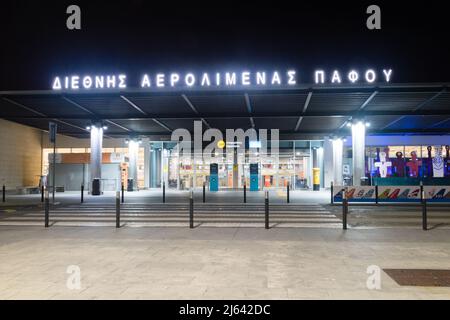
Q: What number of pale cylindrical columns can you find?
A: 4